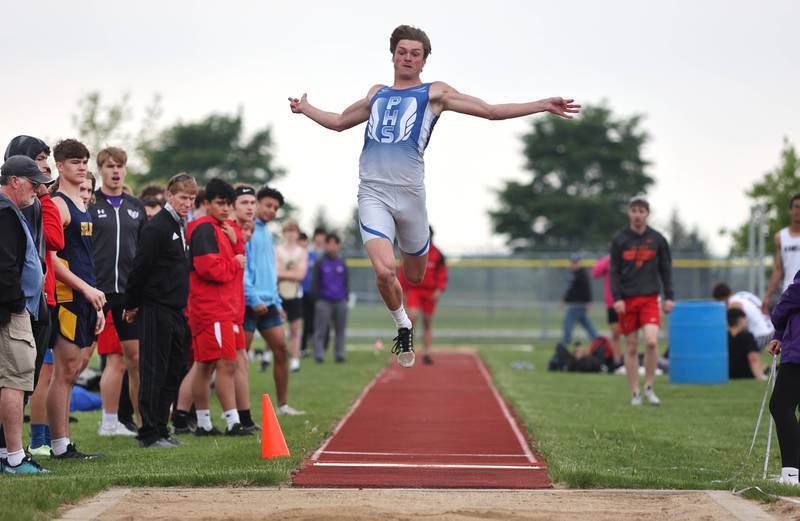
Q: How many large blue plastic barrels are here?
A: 1